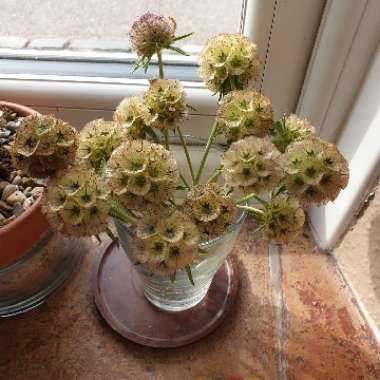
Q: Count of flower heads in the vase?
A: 15